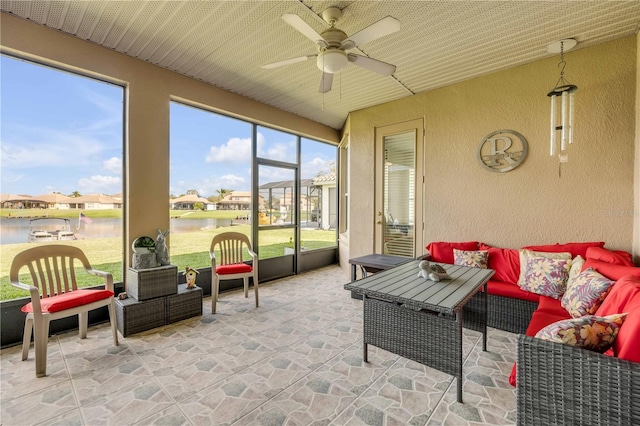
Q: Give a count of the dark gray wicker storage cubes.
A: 3